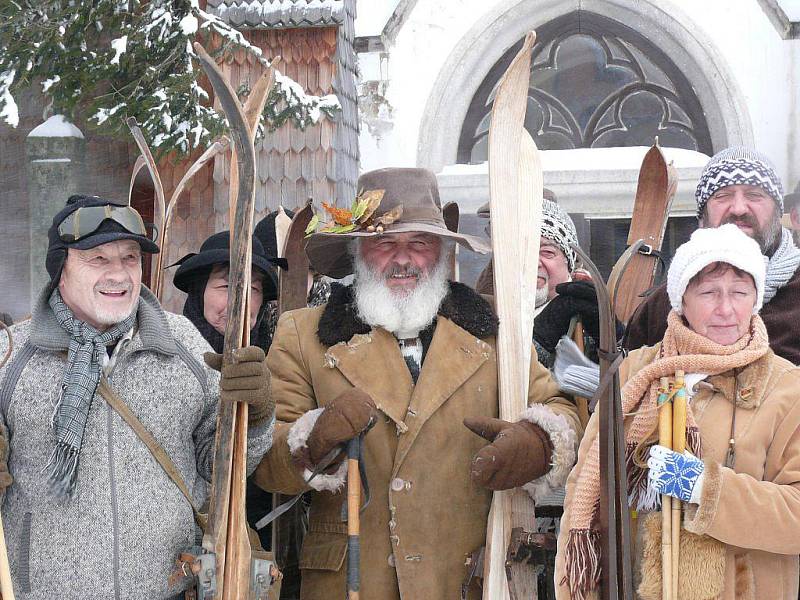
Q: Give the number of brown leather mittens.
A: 2